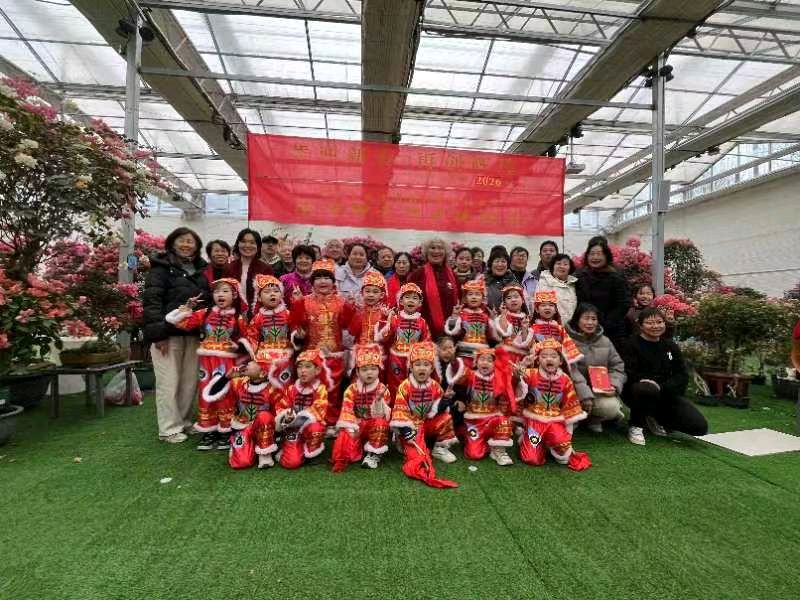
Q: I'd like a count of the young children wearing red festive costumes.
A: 14